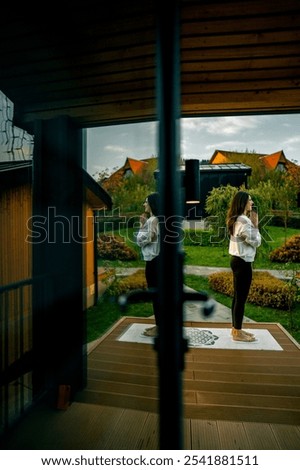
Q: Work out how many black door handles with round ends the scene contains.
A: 2